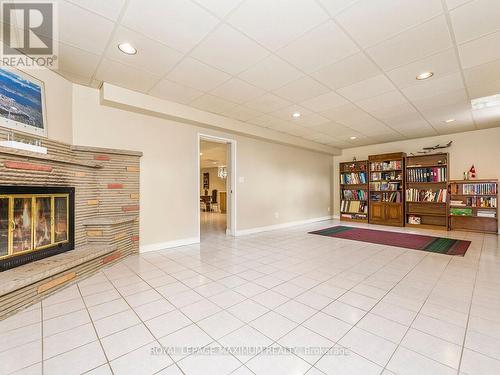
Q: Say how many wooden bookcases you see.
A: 4